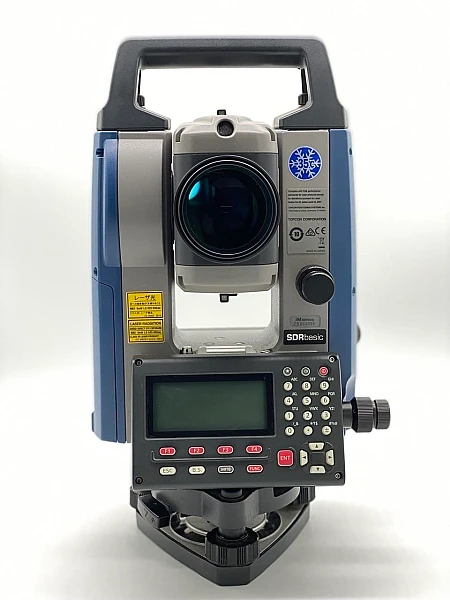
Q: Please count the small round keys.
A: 15